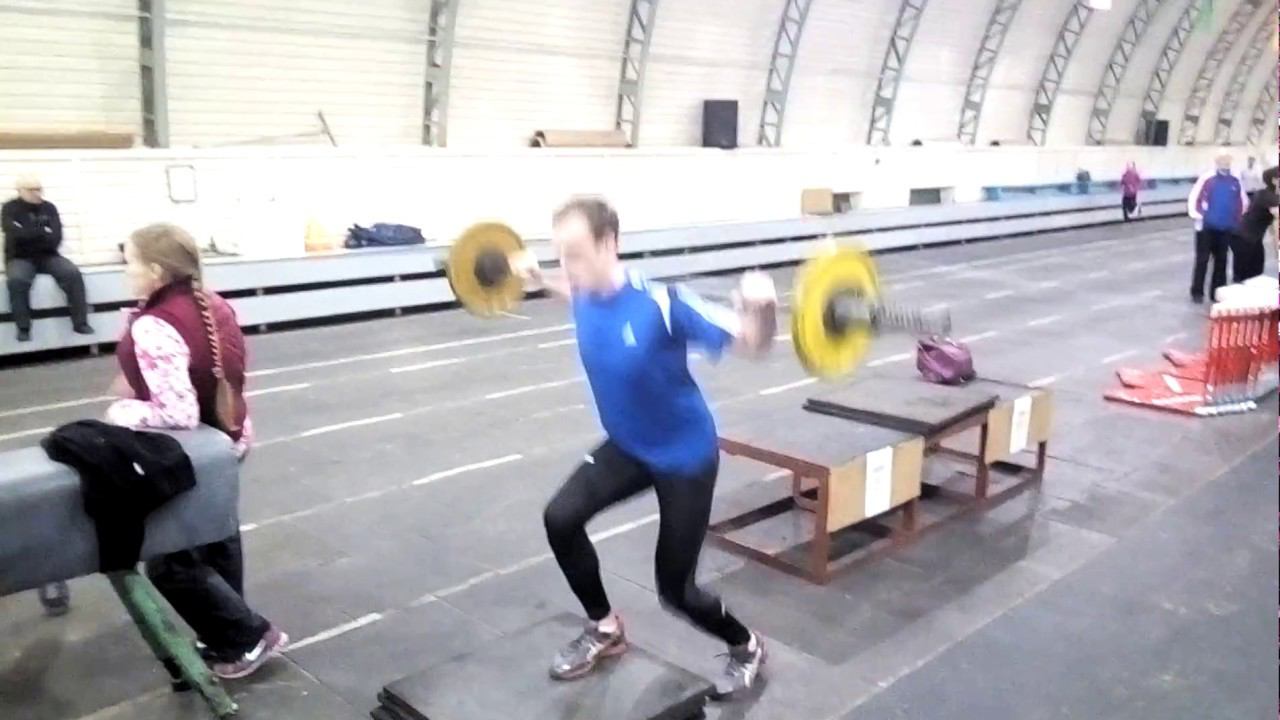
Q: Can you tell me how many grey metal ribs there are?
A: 12